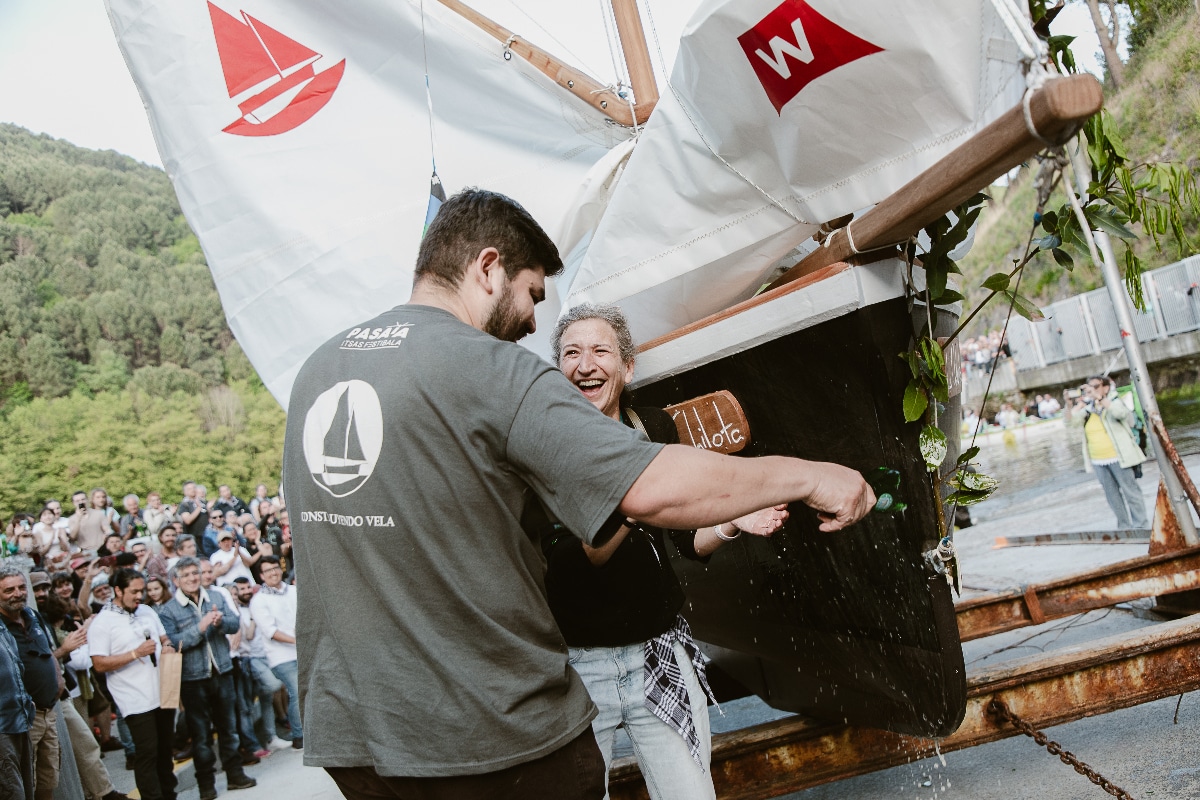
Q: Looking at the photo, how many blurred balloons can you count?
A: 0